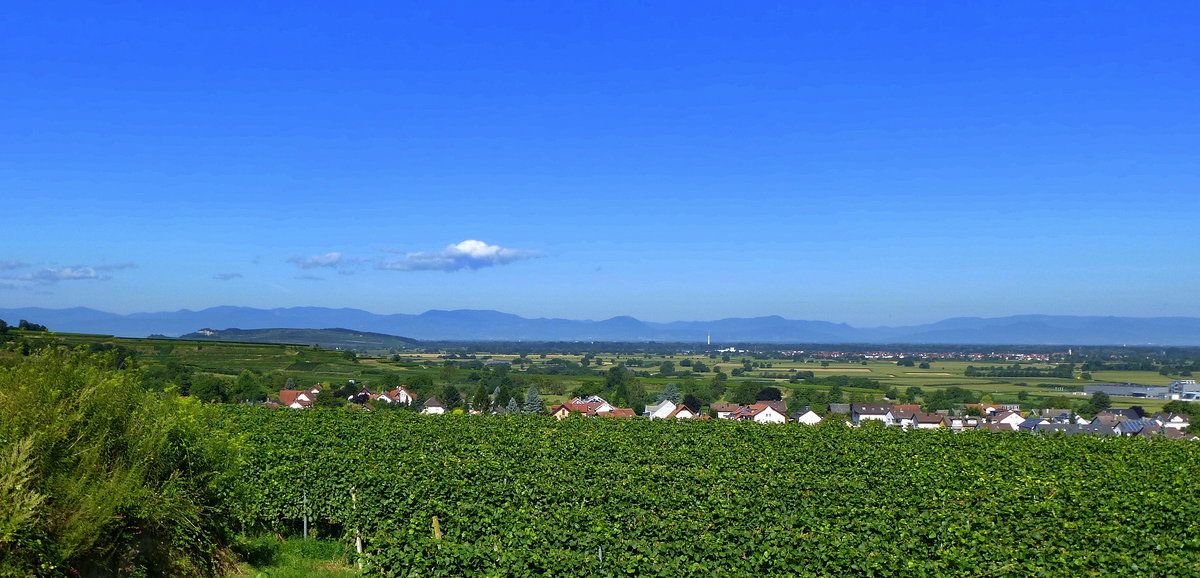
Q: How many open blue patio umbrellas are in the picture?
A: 0